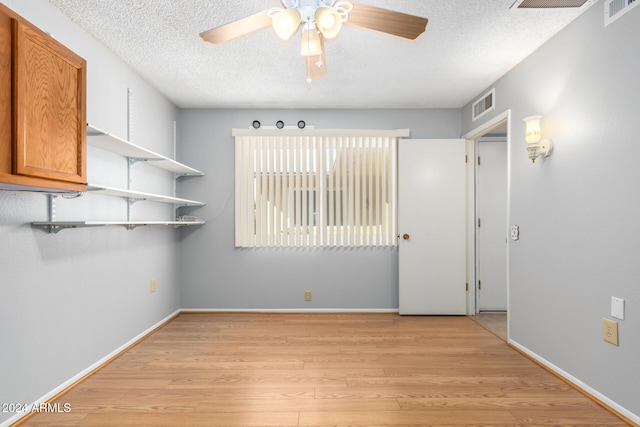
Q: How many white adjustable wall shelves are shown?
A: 3